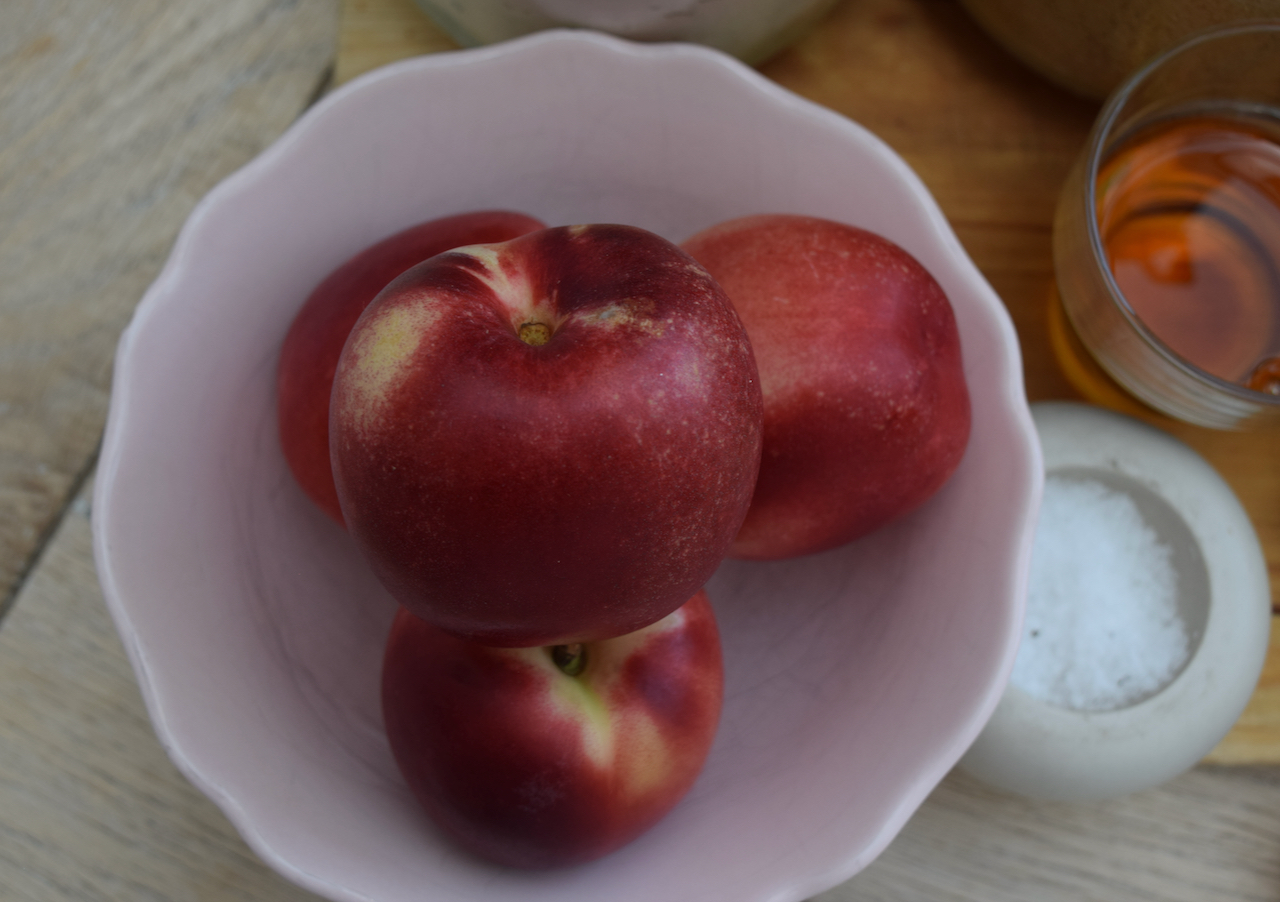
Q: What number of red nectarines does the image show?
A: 4